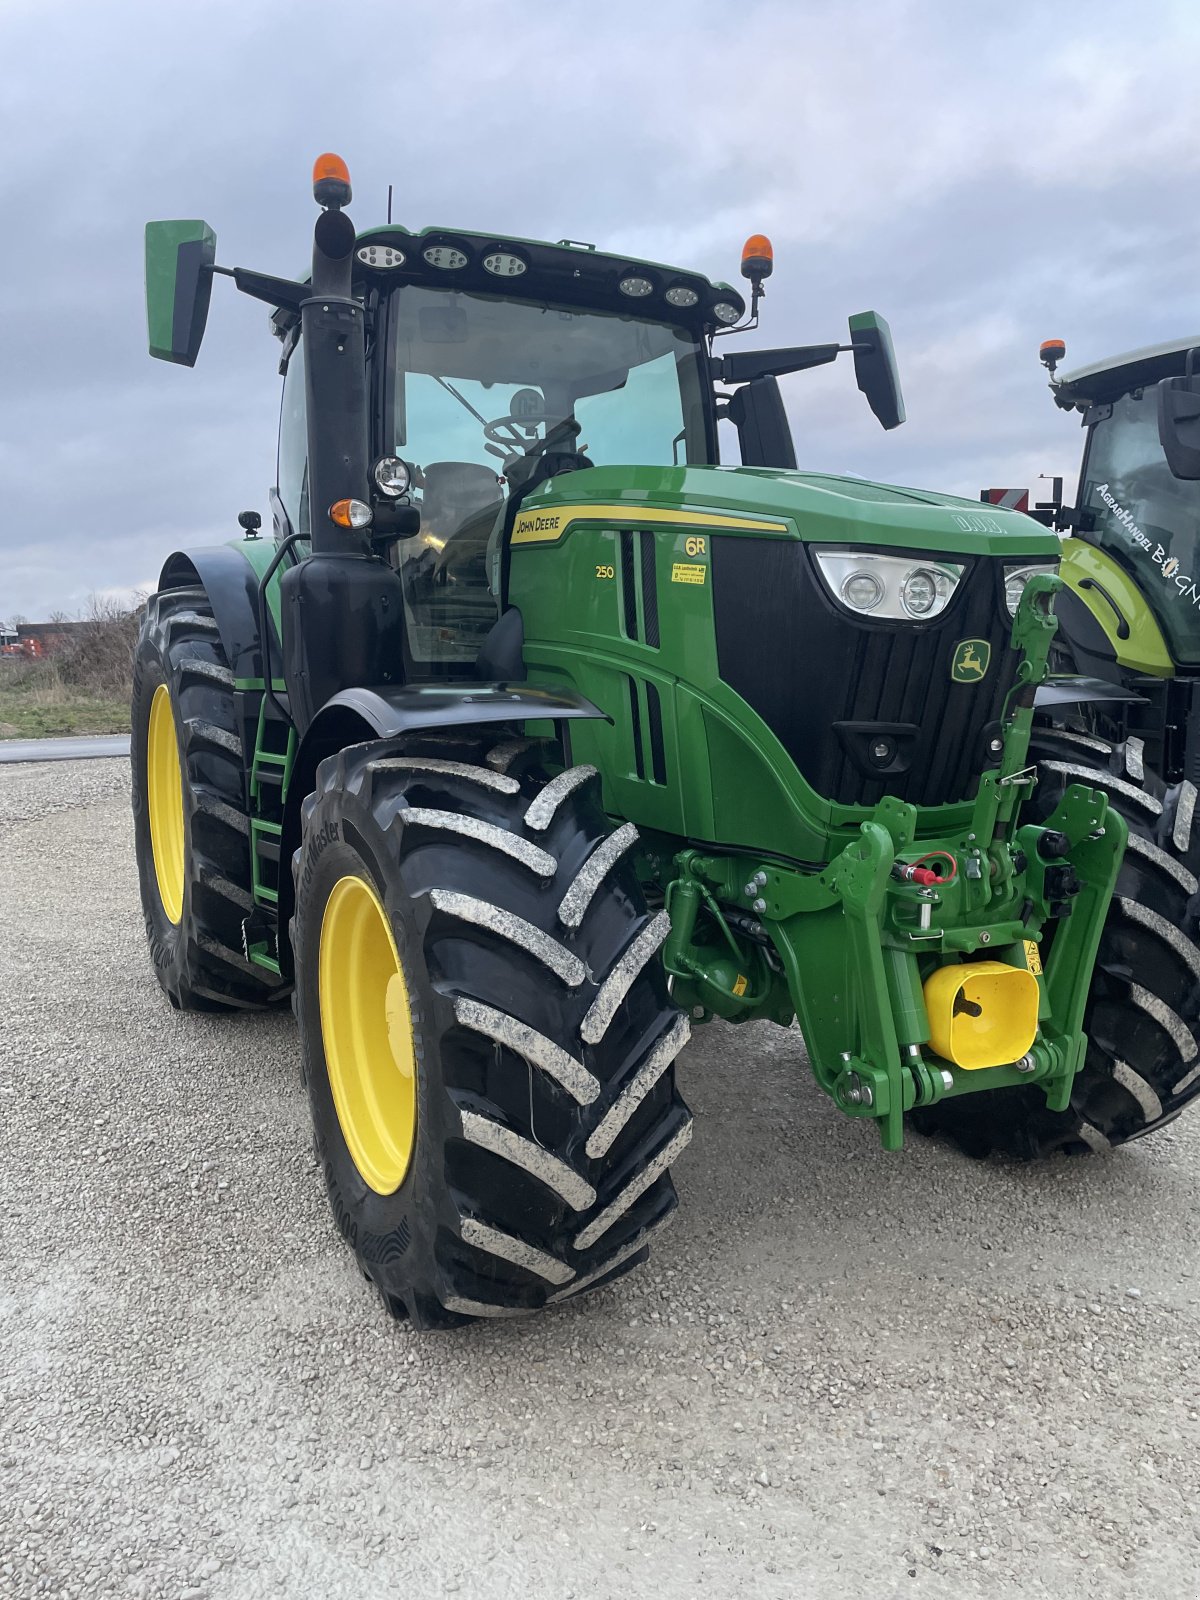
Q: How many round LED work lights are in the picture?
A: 6